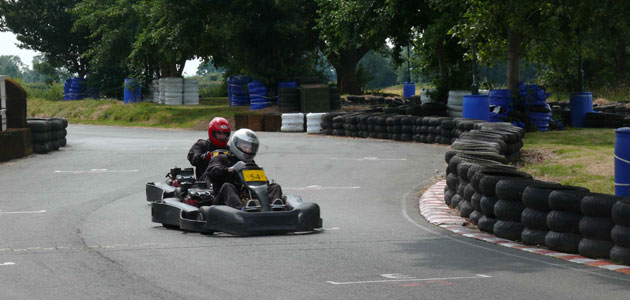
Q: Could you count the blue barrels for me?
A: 5